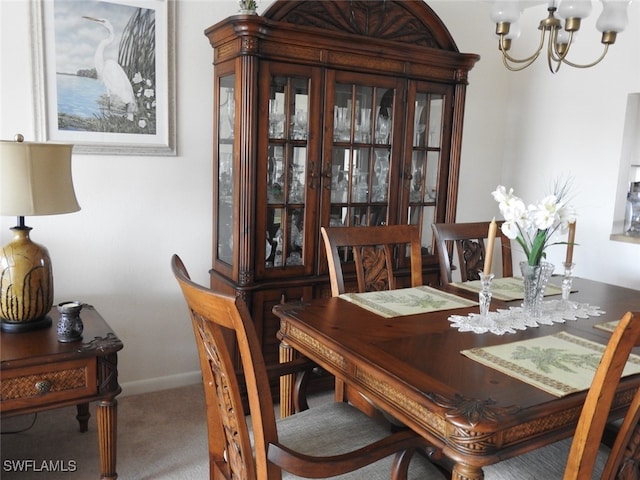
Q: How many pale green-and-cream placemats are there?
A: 4